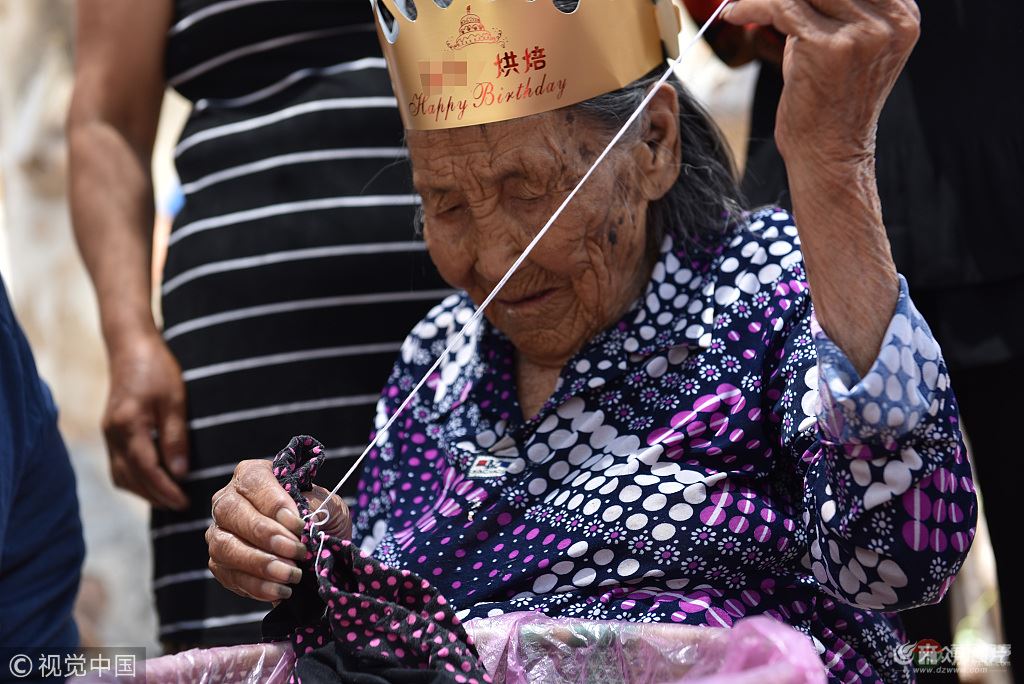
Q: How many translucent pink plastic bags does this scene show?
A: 1